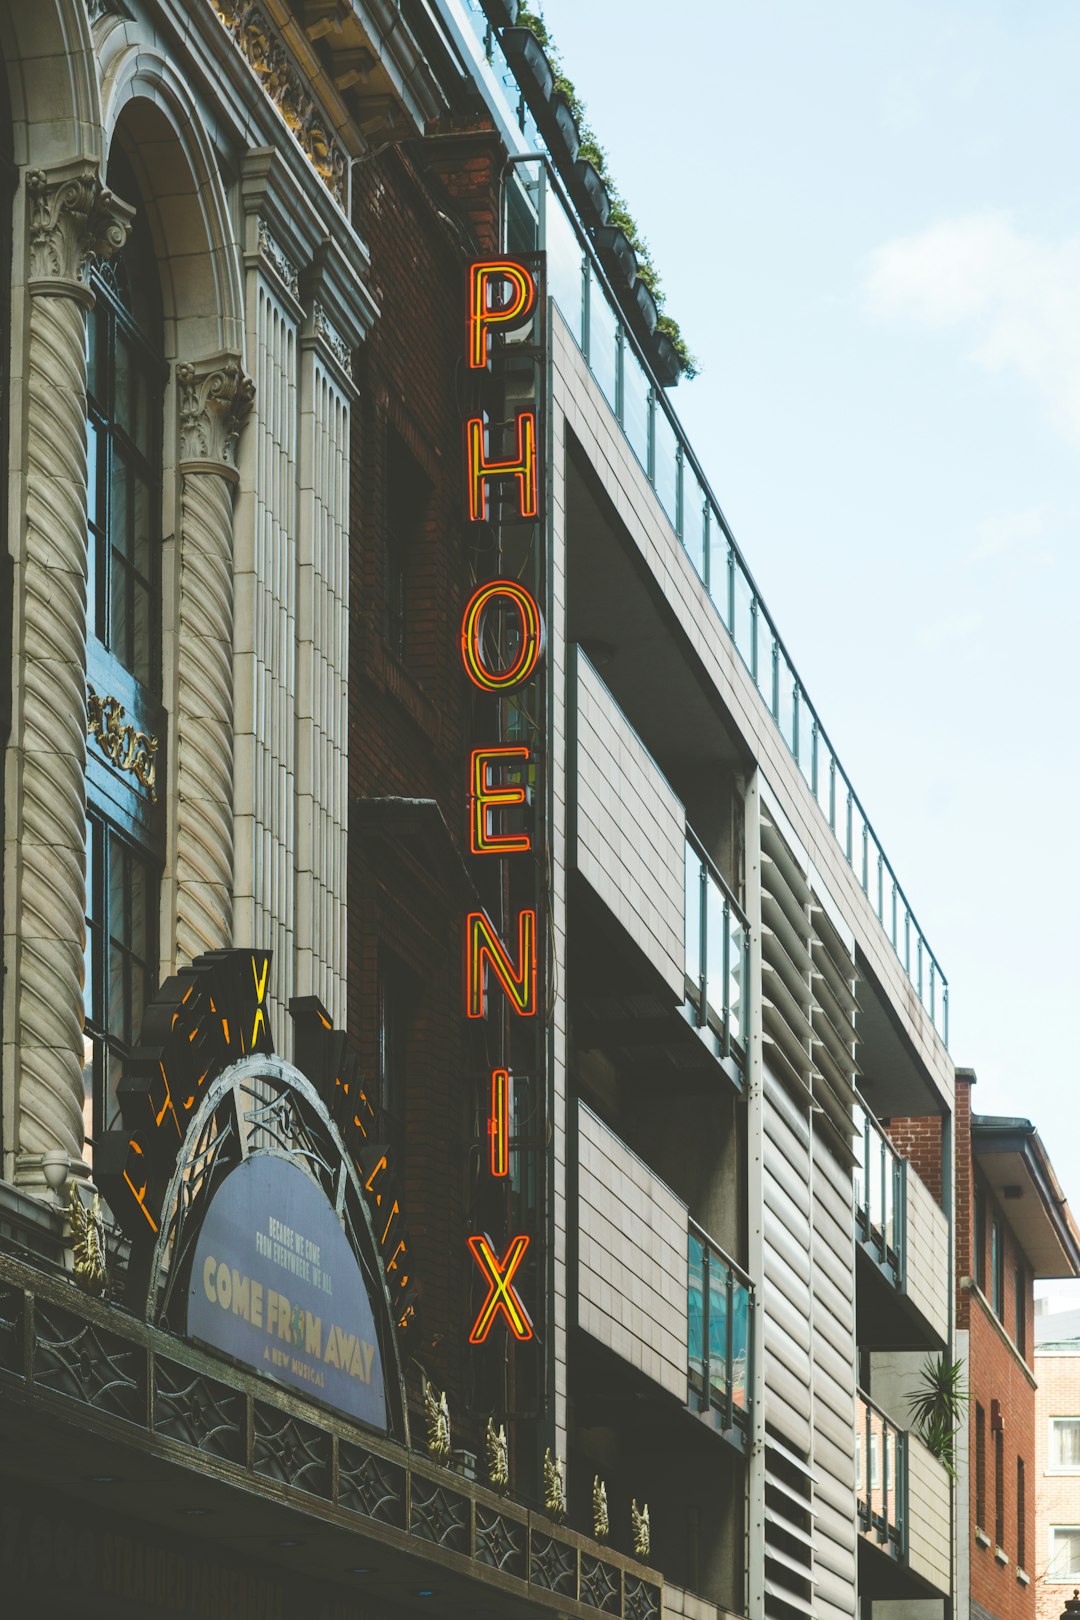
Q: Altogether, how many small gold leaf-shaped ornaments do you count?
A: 6